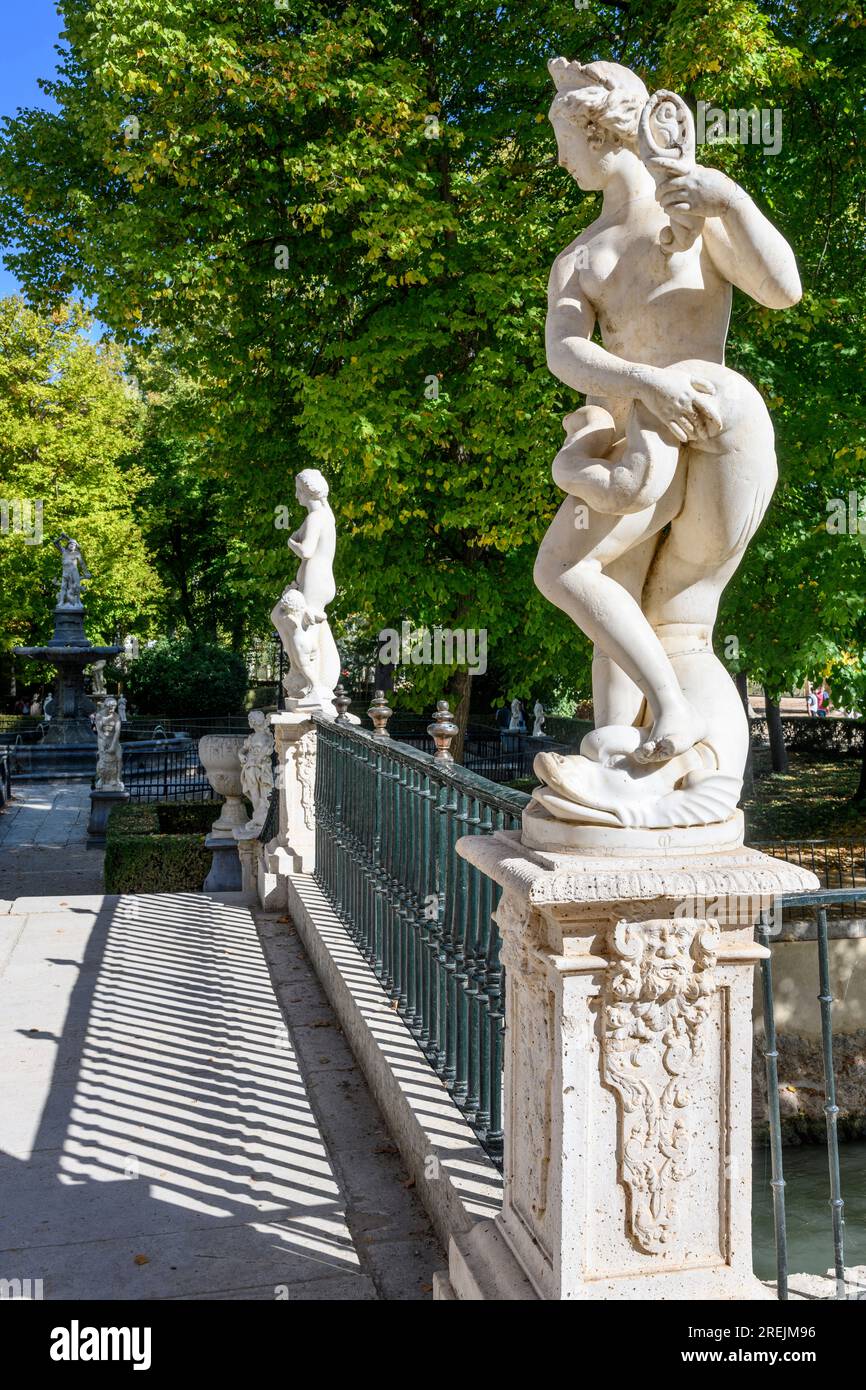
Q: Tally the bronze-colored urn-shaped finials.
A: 3